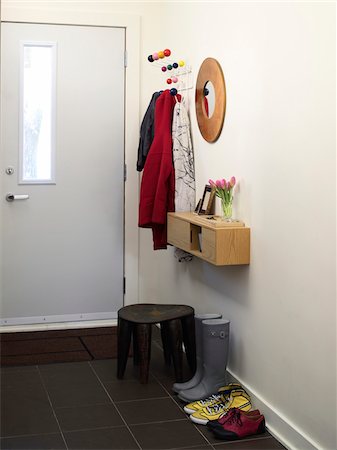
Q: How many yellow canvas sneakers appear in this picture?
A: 2